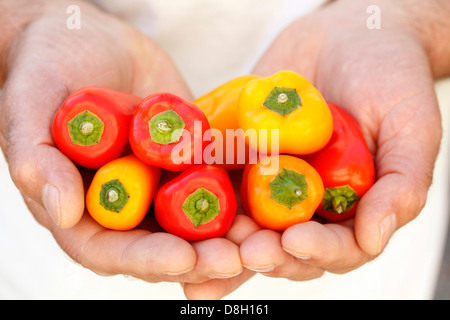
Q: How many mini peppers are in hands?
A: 8